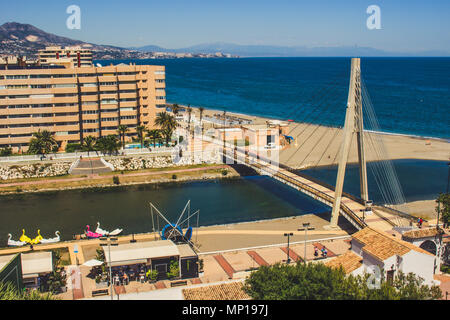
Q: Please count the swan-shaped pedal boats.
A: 6